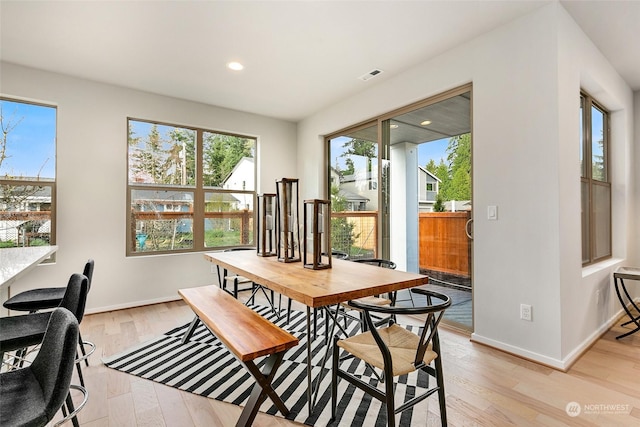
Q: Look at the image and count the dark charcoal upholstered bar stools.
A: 3